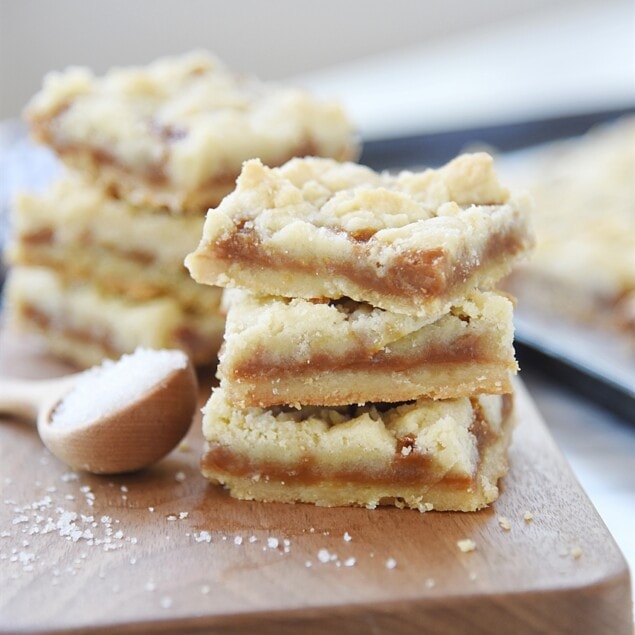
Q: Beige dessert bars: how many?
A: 6